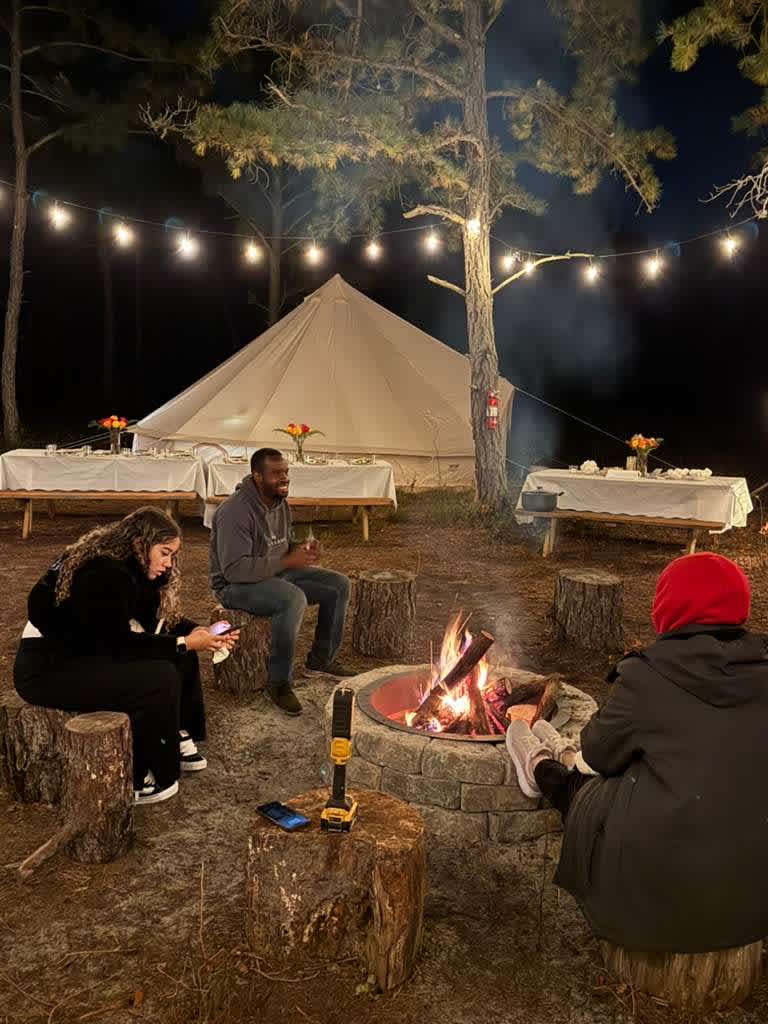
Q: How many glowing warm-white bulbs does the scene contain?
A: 13